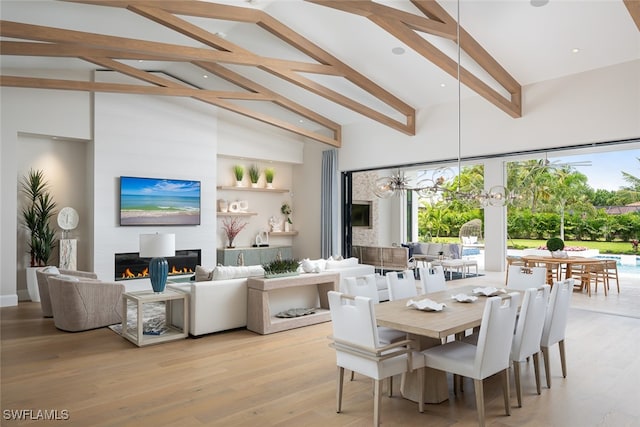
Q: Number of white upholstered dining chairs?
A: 8